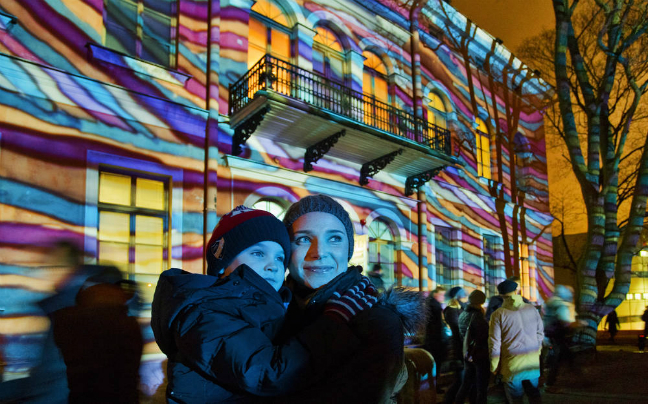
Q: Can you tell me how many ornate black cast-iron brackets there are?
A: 4